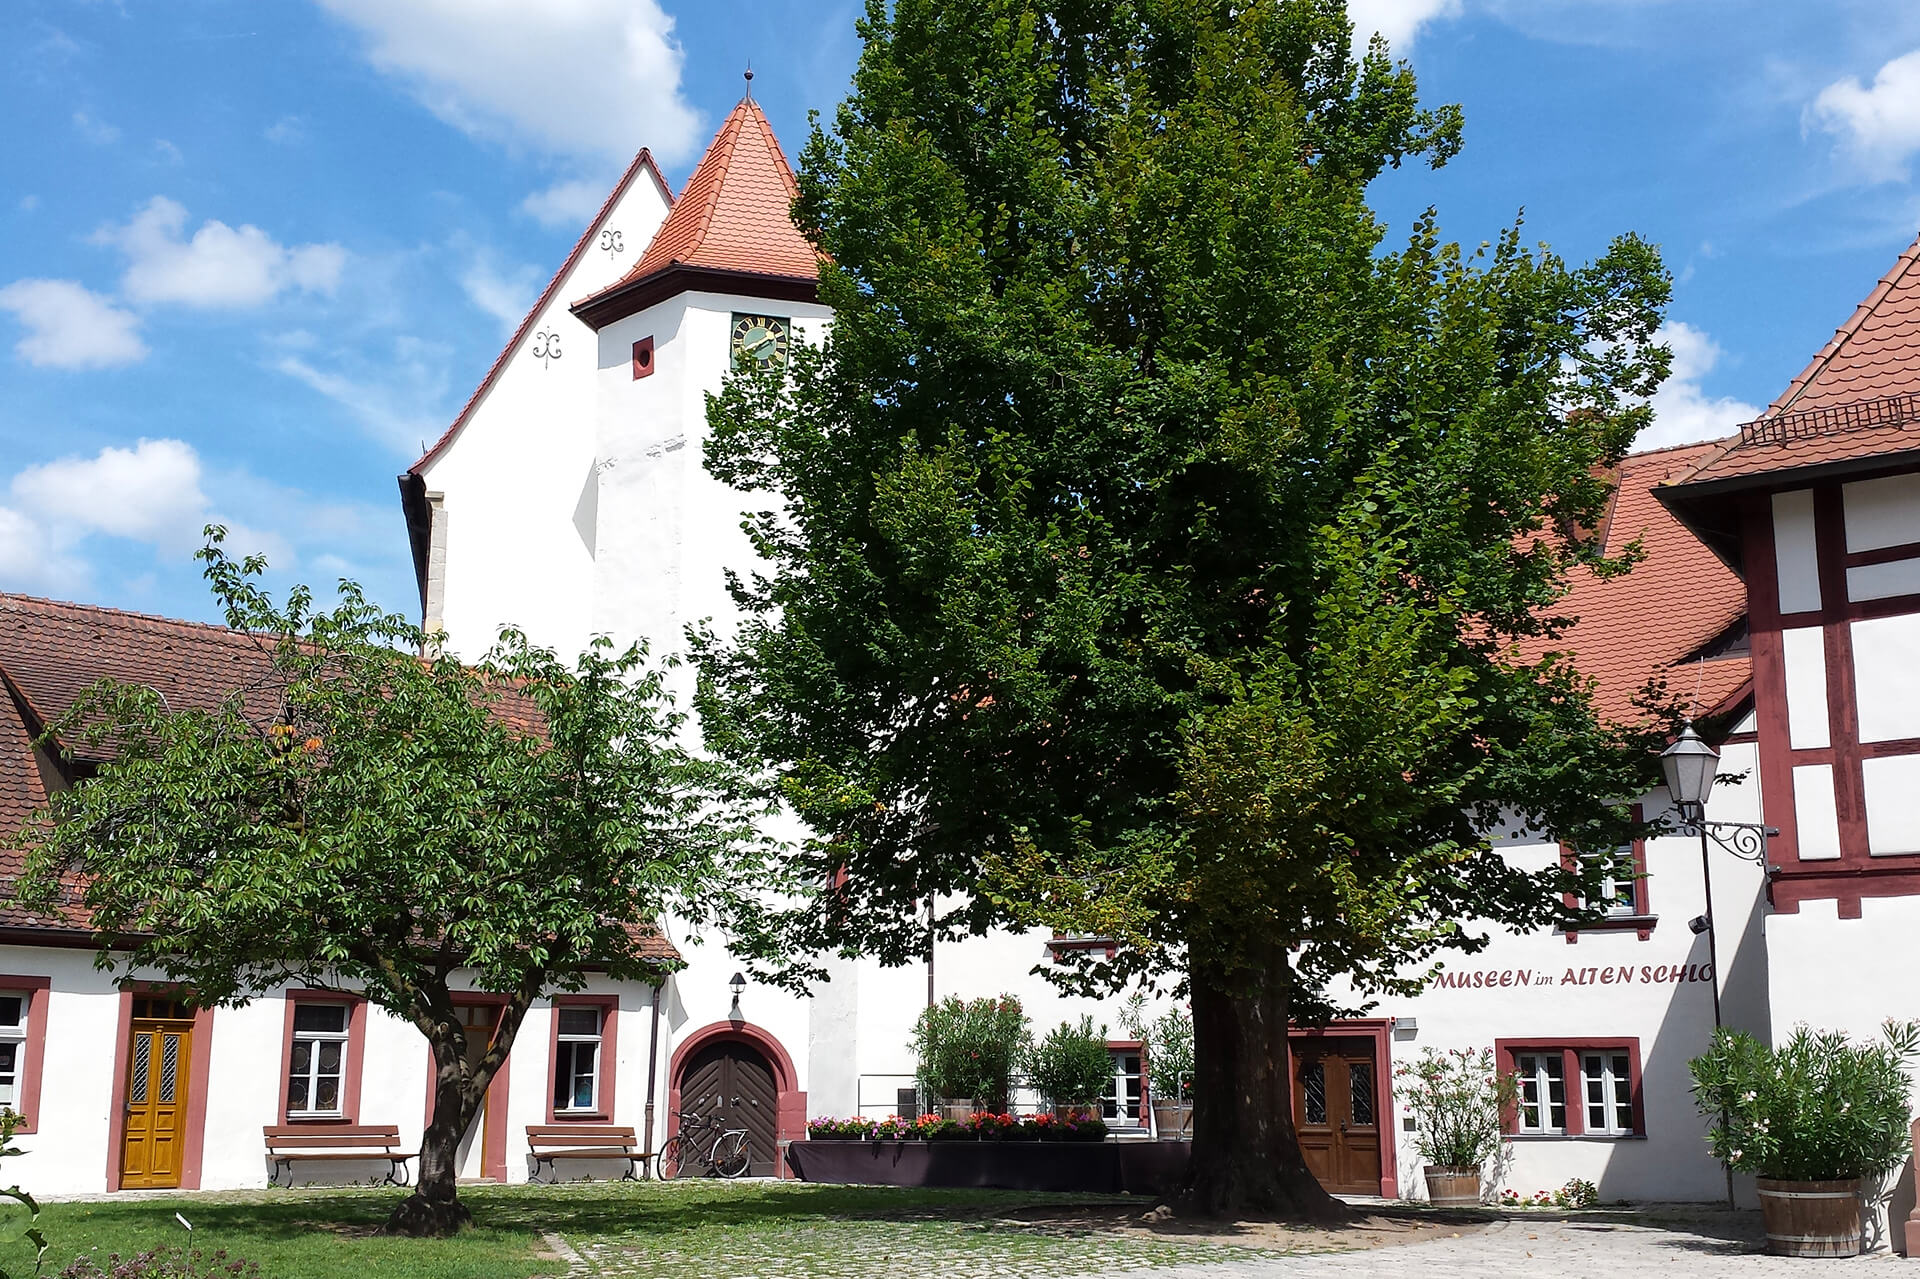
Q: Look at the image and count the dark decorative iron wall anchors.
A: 2